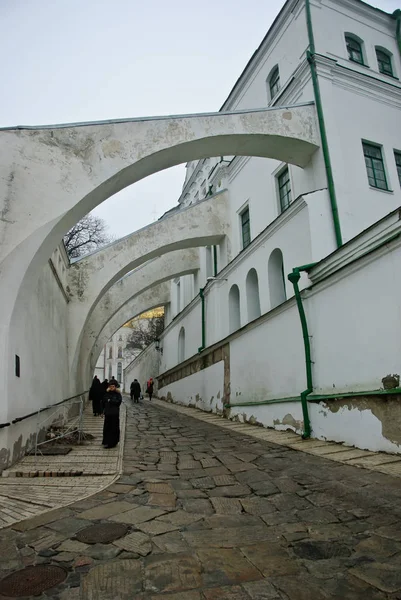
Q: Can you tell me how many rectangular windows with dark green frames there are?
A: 4